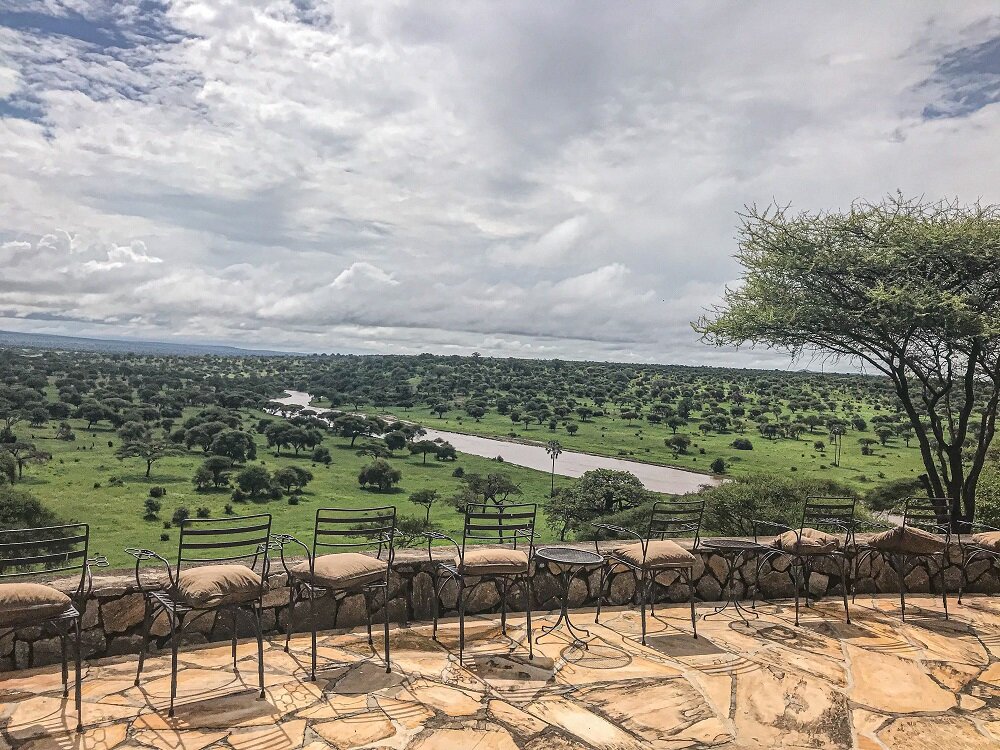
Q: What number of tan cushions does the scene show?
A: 8